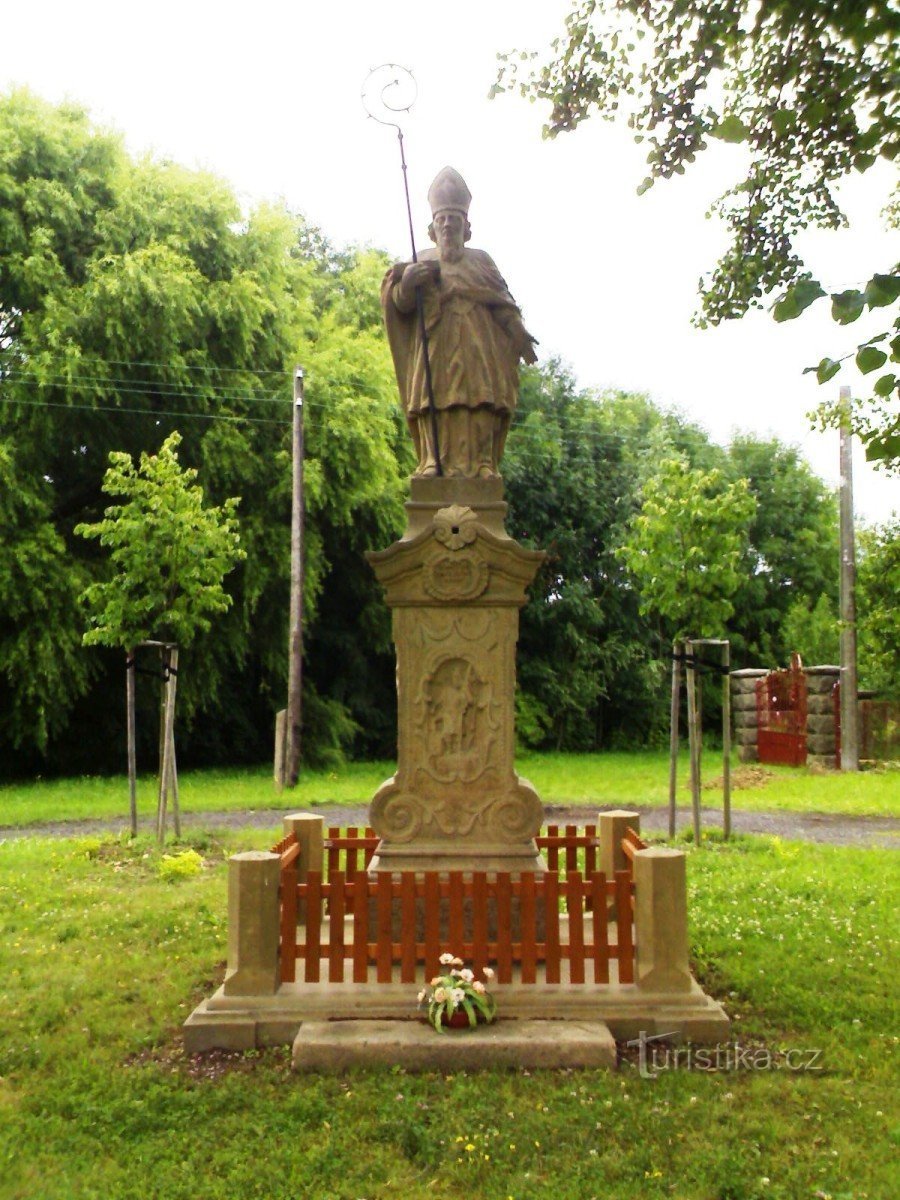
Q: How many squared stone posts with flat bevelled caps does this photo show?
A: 4